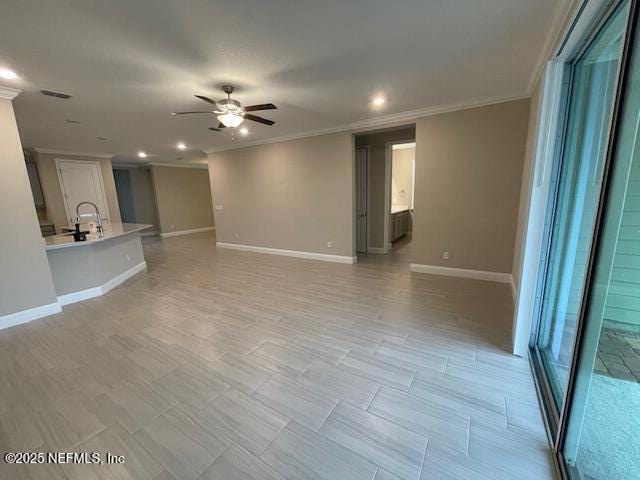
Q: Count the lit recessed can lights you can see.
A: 5